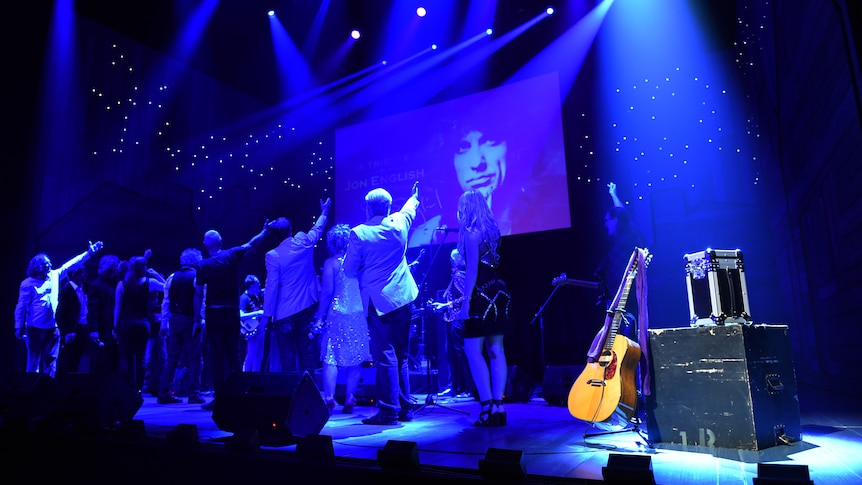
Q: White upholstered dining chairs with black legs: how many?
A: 0